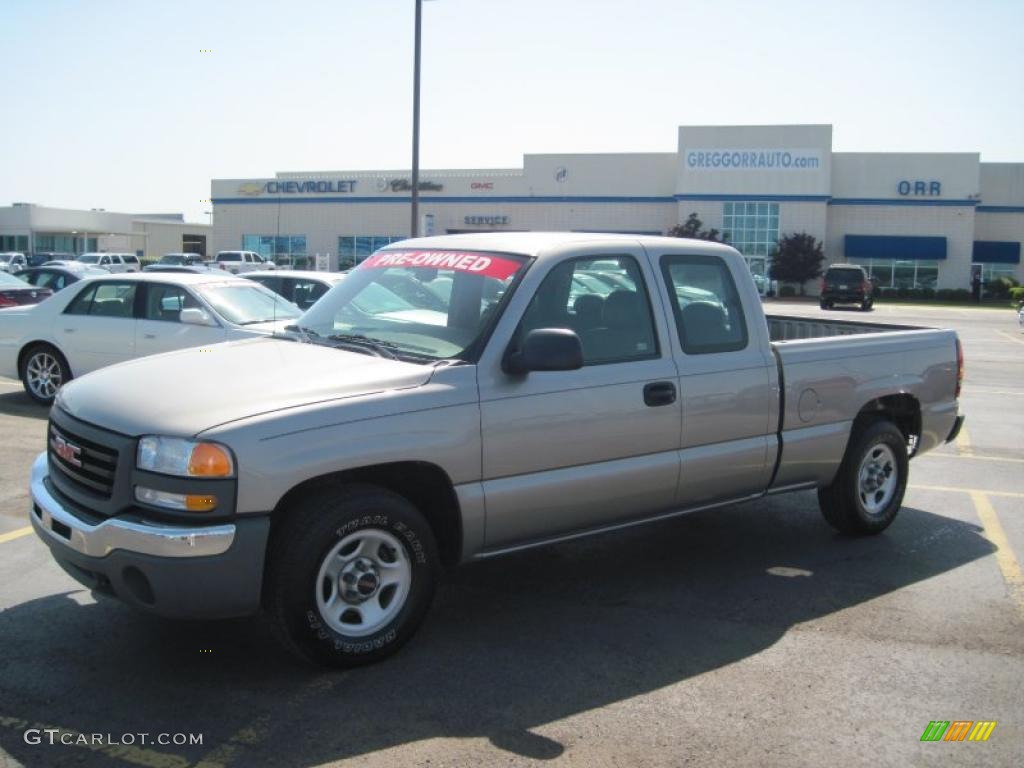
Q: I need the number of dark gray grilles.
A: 1